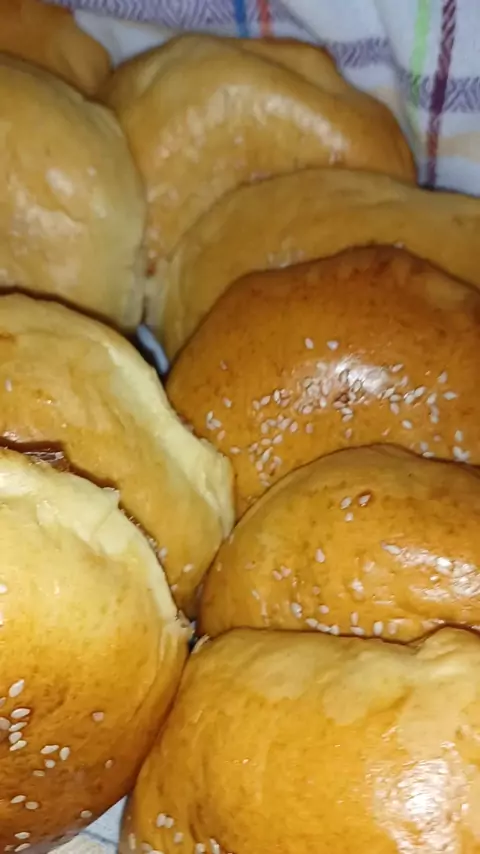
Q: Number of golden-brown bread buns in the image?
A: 9